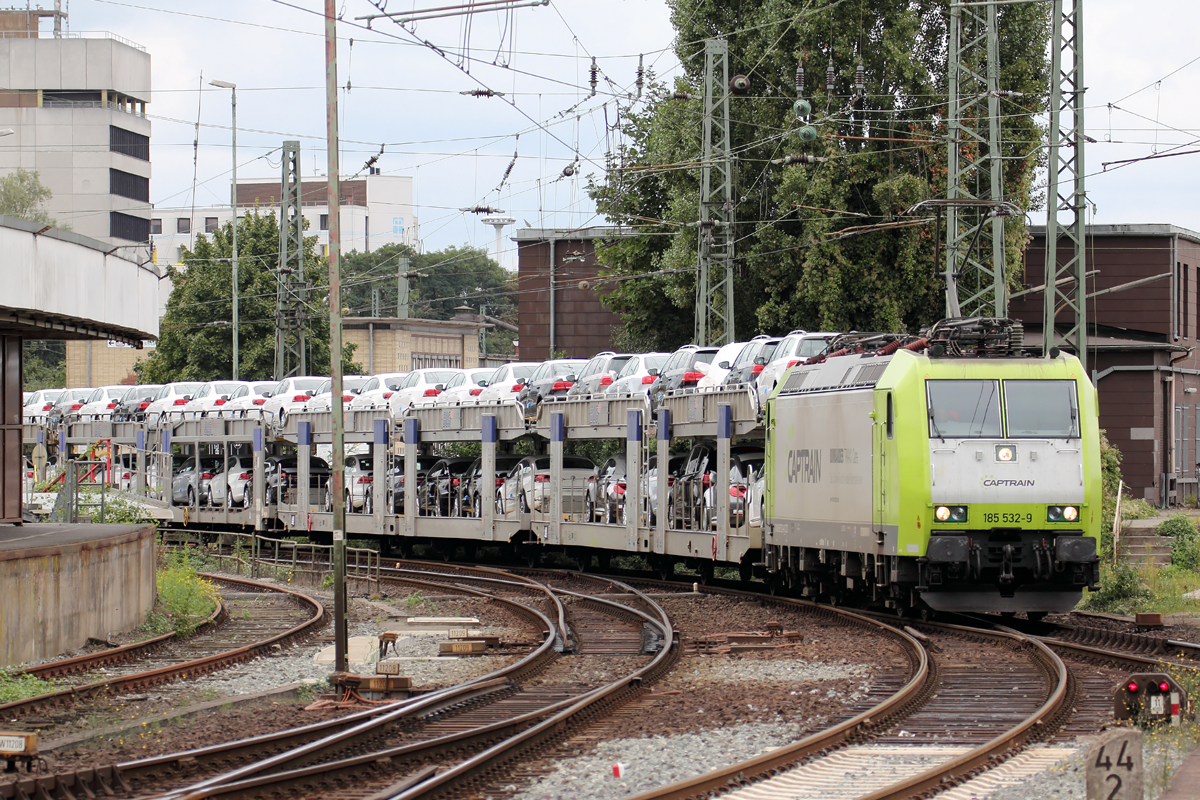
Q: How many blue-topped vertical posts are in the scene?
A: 13